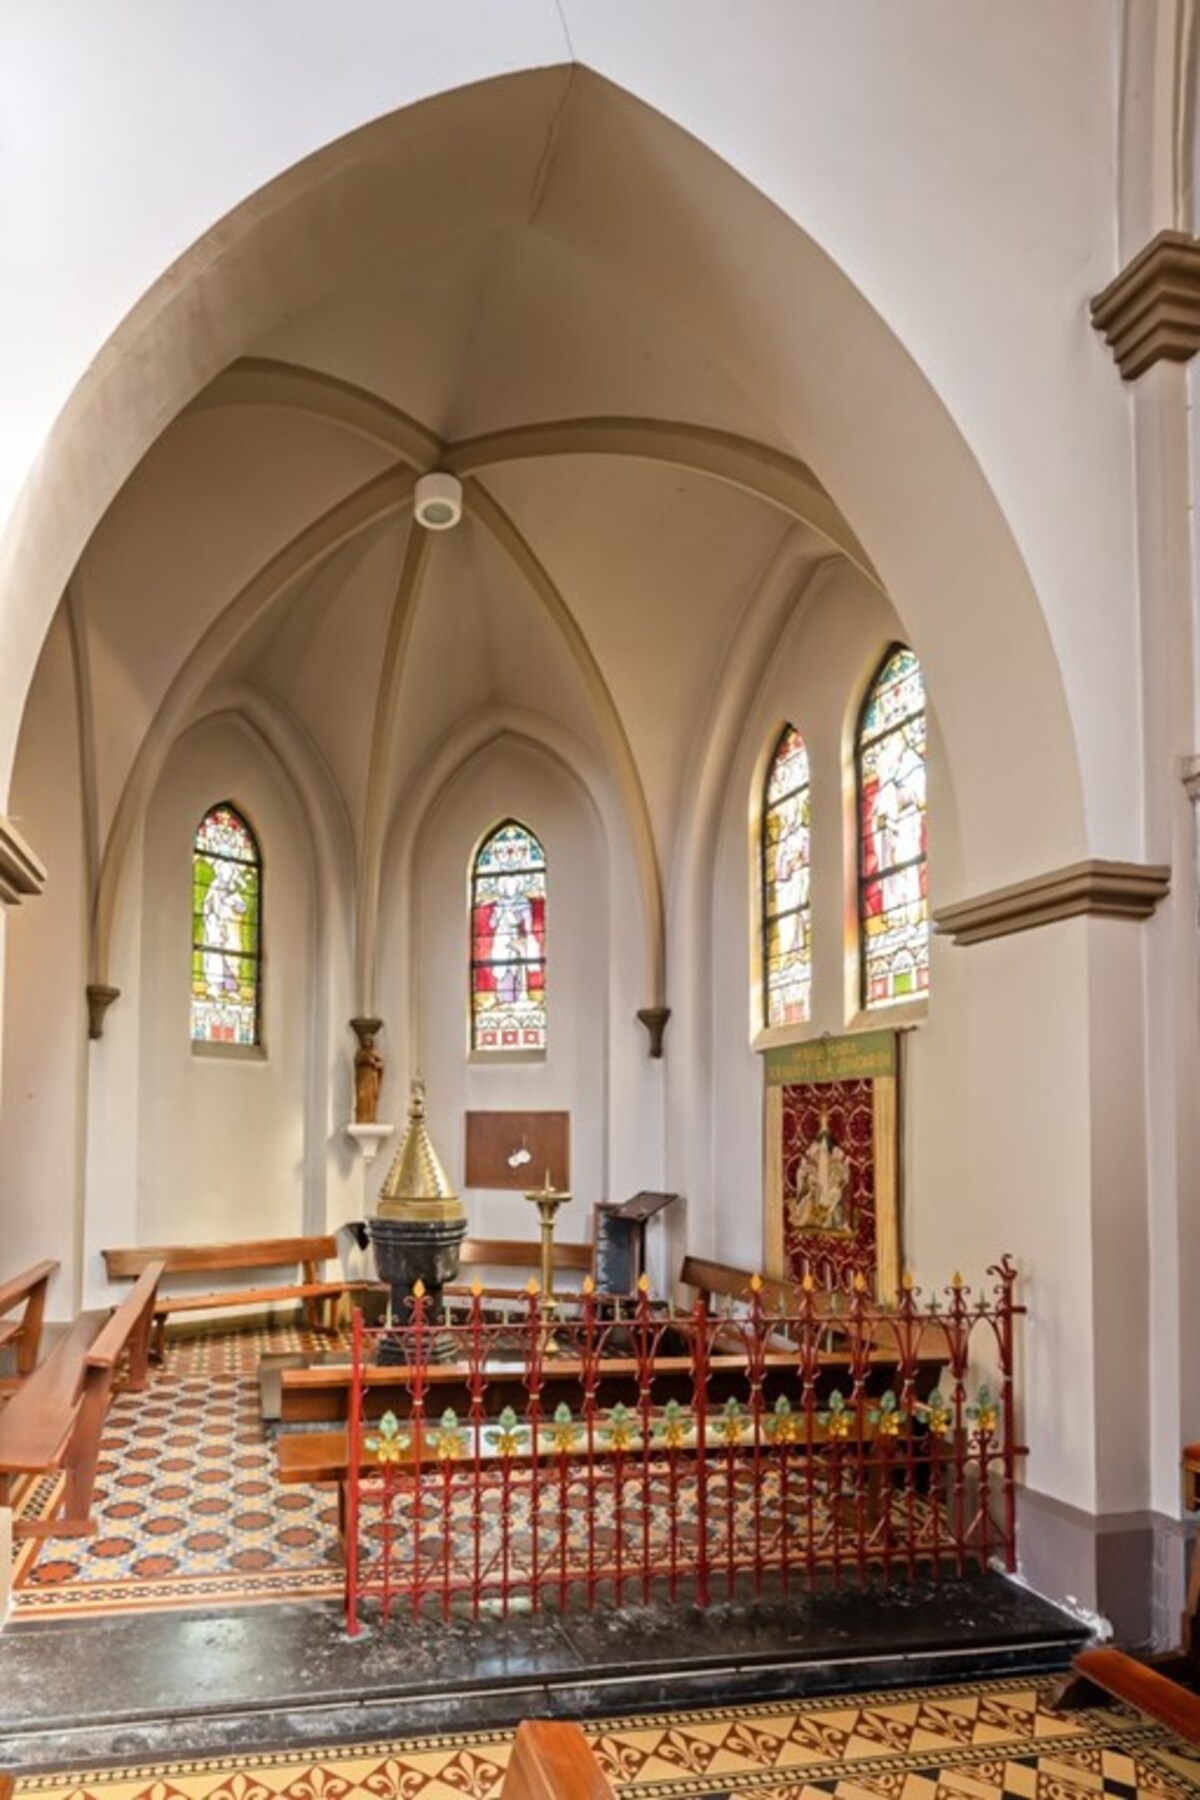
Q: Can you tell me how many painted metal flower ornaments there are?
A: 12